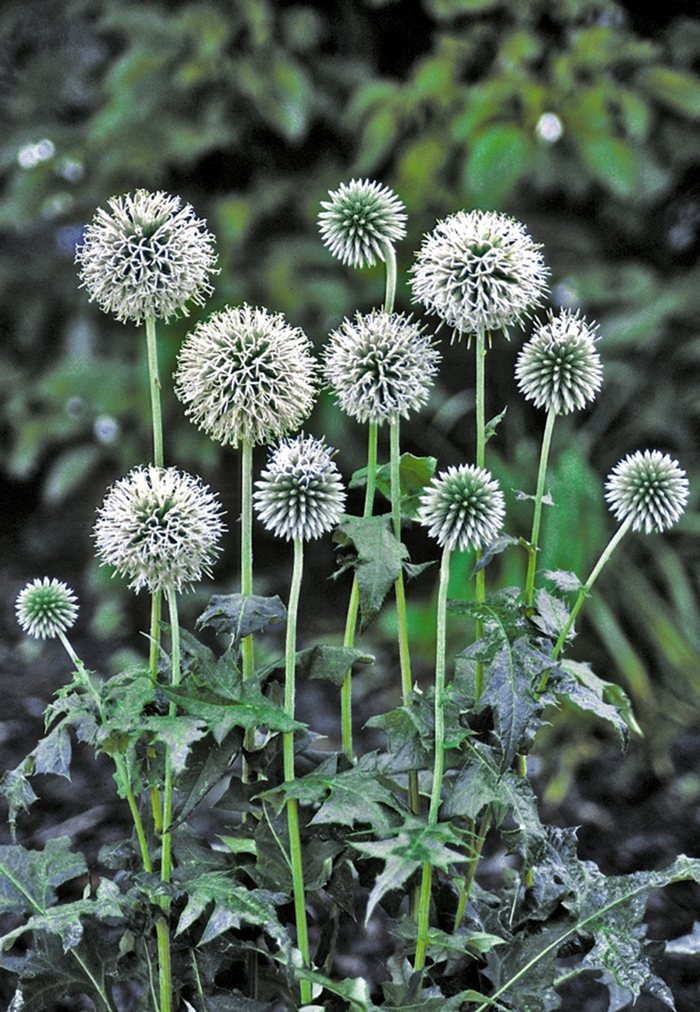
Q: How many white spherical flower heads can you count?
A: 11